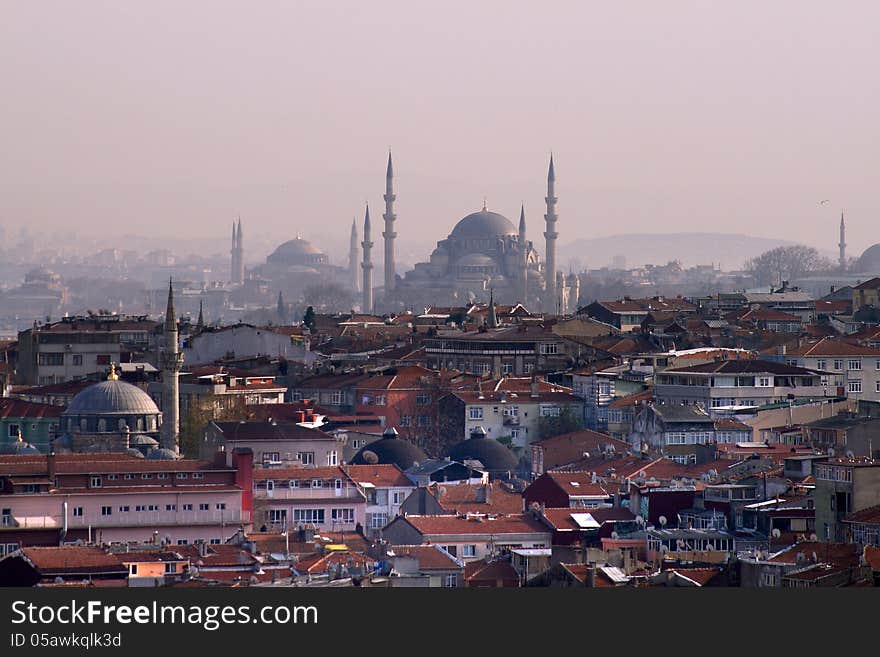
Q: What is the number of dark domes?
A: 2